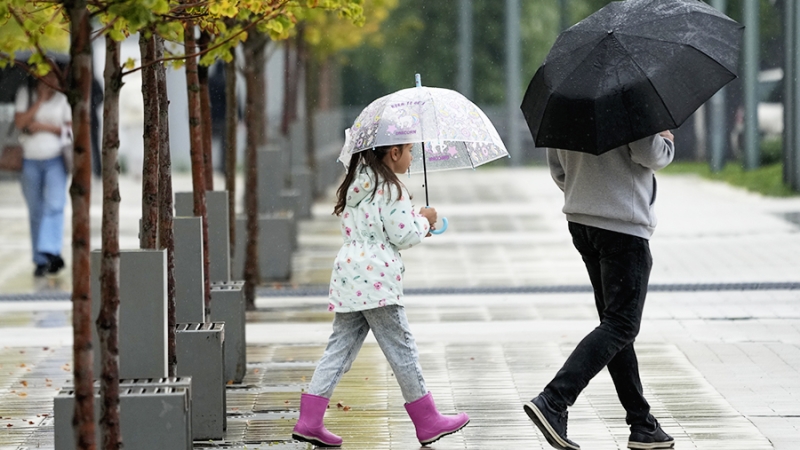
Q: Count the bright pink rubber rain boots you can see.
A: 2